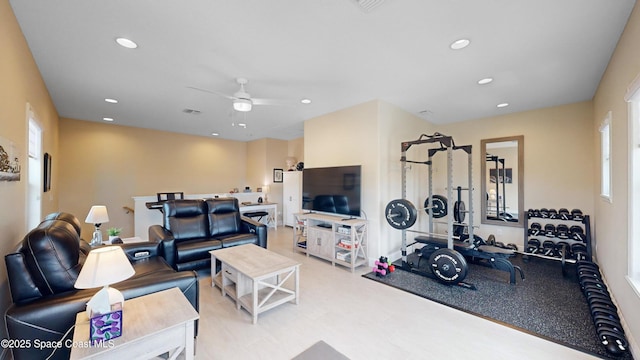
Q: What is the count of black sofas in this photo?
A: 2